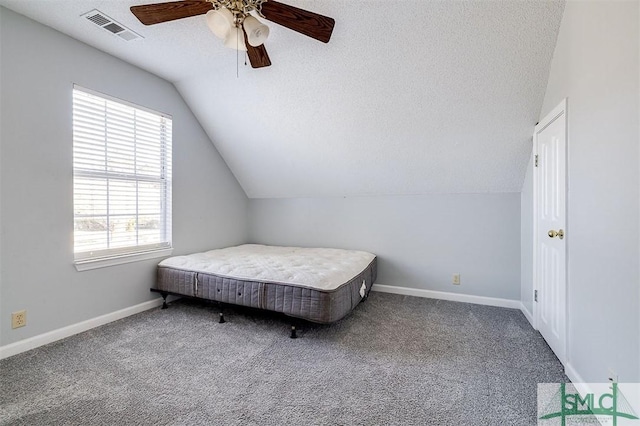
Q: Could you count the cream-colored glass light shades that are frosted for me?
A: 3